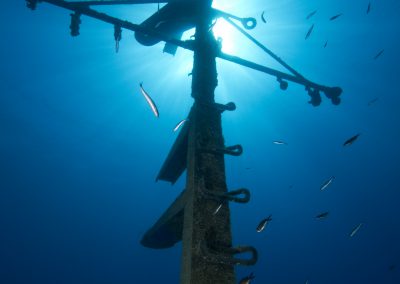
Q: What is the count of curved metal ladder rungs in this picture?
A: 4